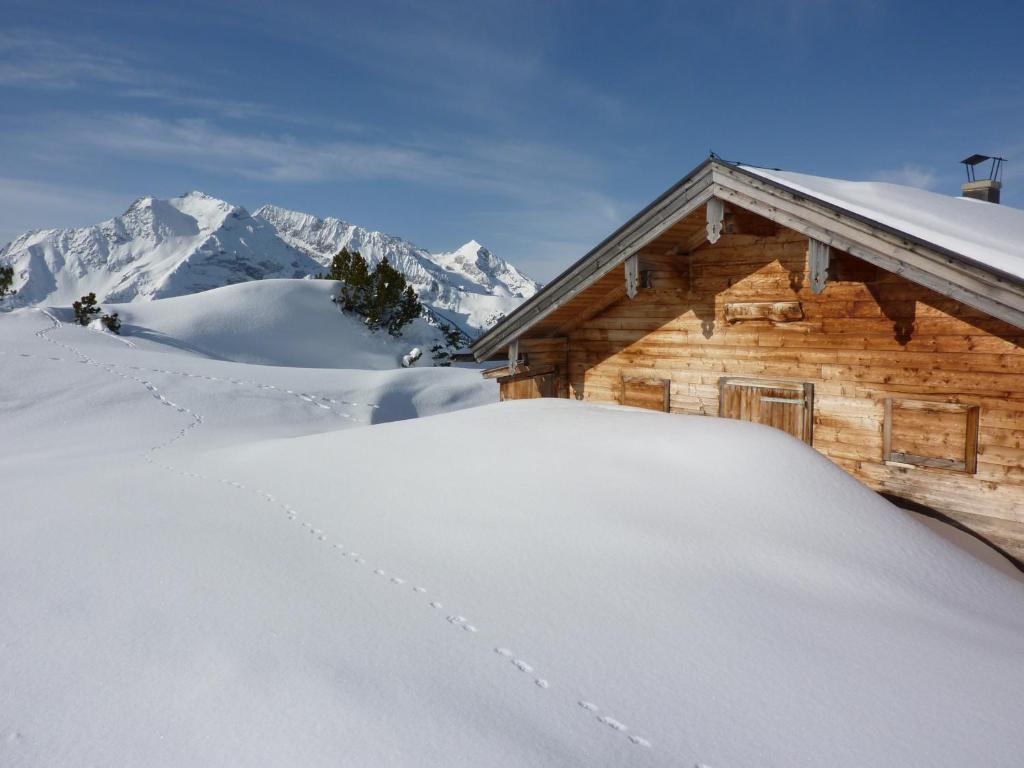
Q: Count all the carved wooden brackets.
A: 4